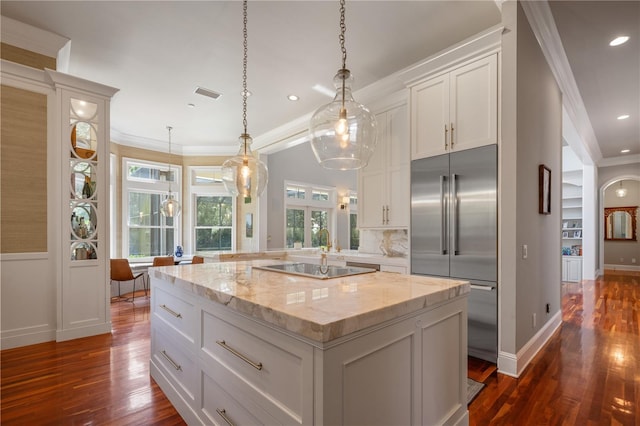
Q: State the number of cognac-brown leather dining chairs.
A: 3